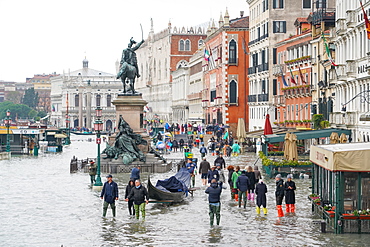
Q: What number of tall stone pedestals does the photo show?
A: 1